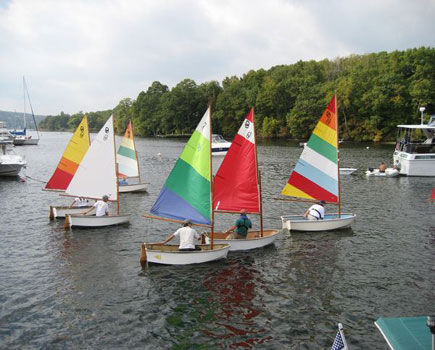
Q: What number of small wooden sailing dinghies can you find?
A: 6